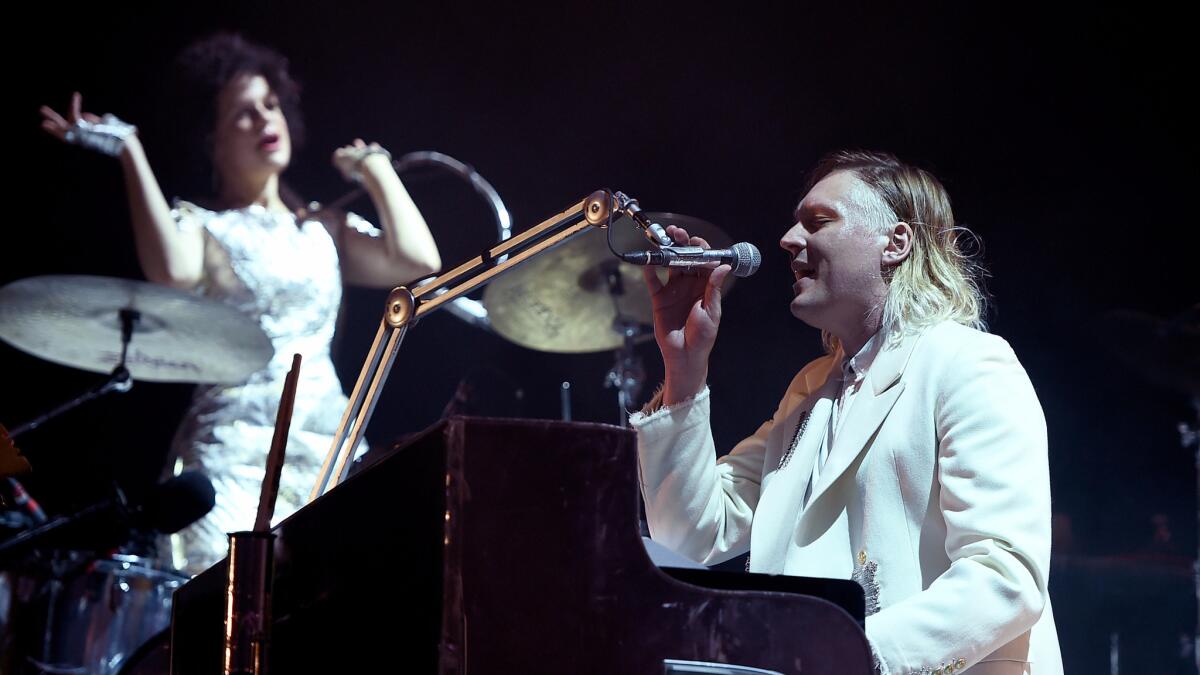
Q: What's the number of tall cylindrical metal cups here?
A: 1